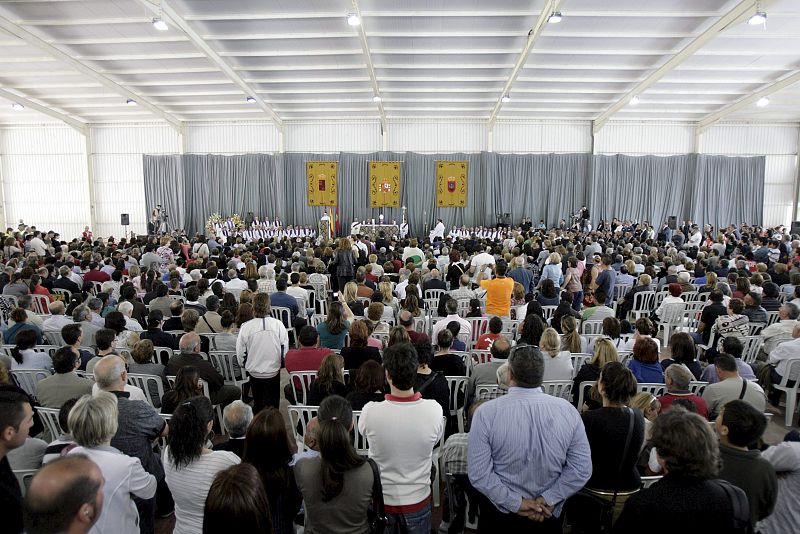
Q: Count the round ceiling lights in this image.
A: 11